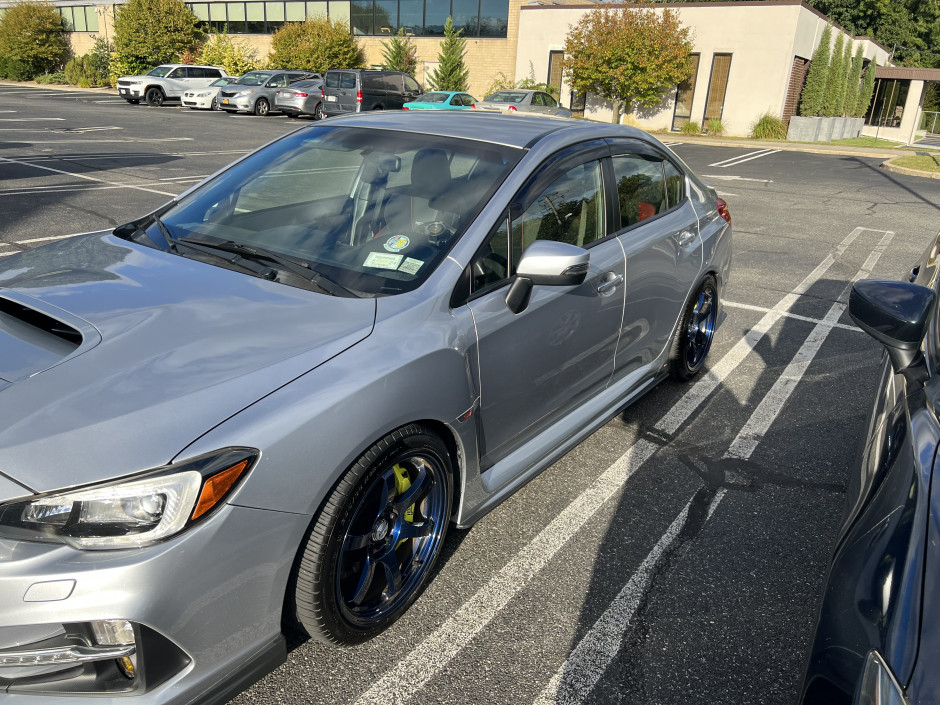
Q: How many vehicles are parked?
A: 9